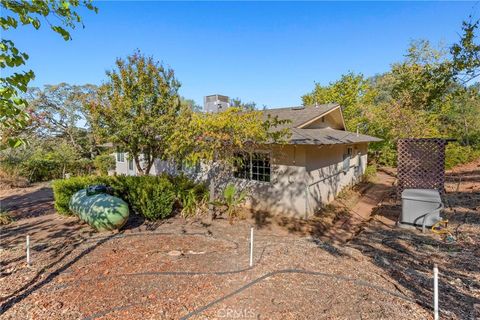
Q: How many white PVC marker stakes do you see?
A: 3